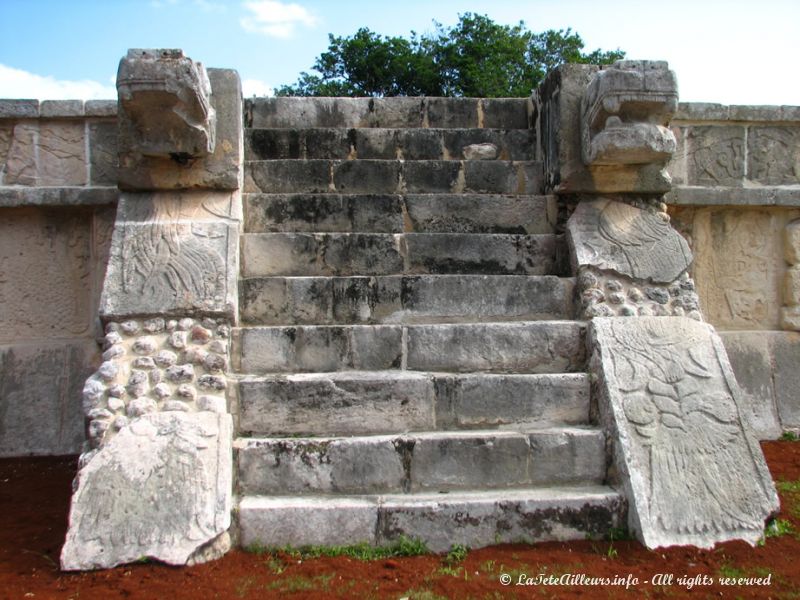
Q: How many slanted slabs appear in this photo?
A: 4